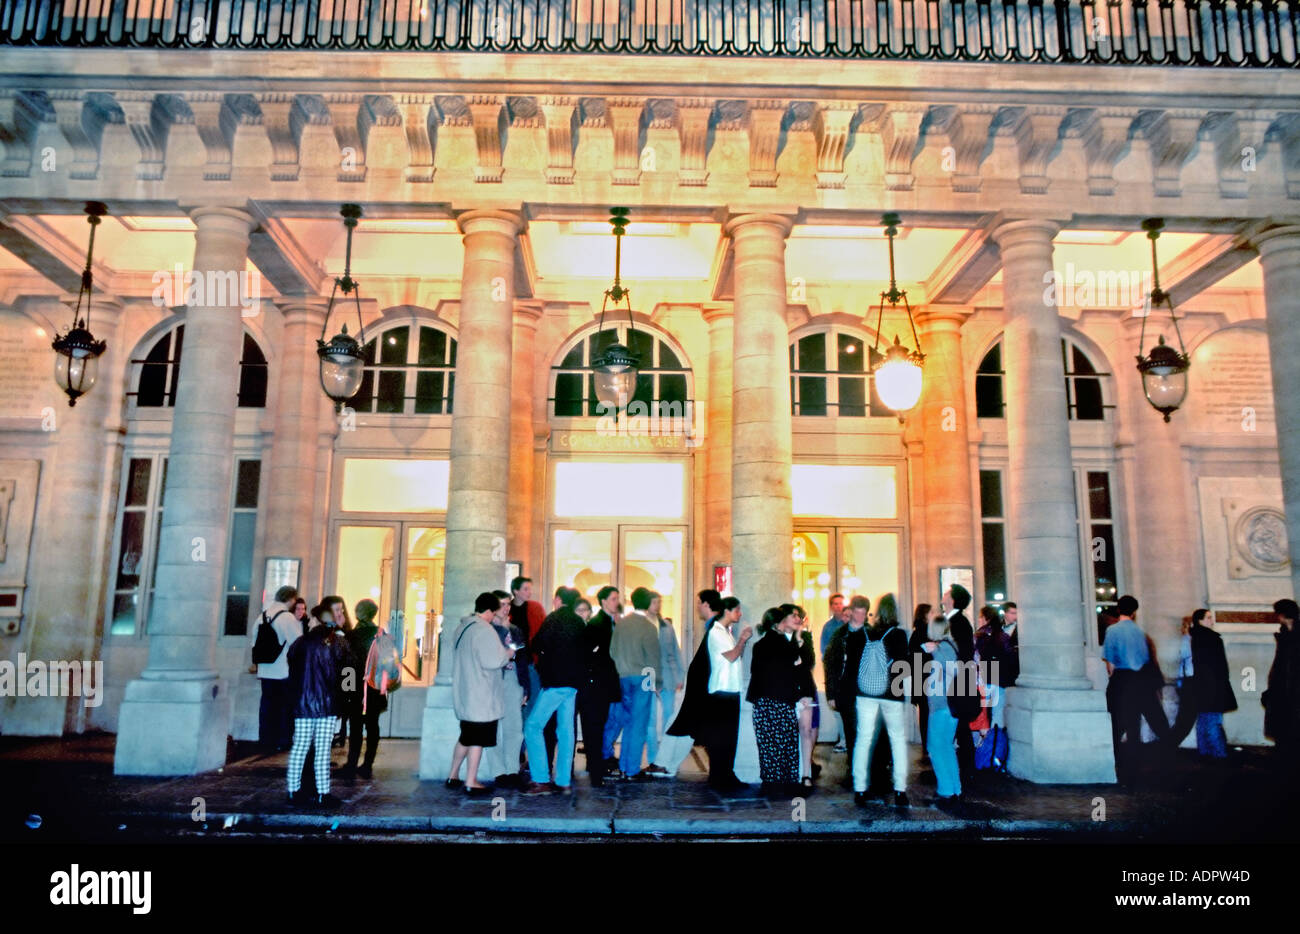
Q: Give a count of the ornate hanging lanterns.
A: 5